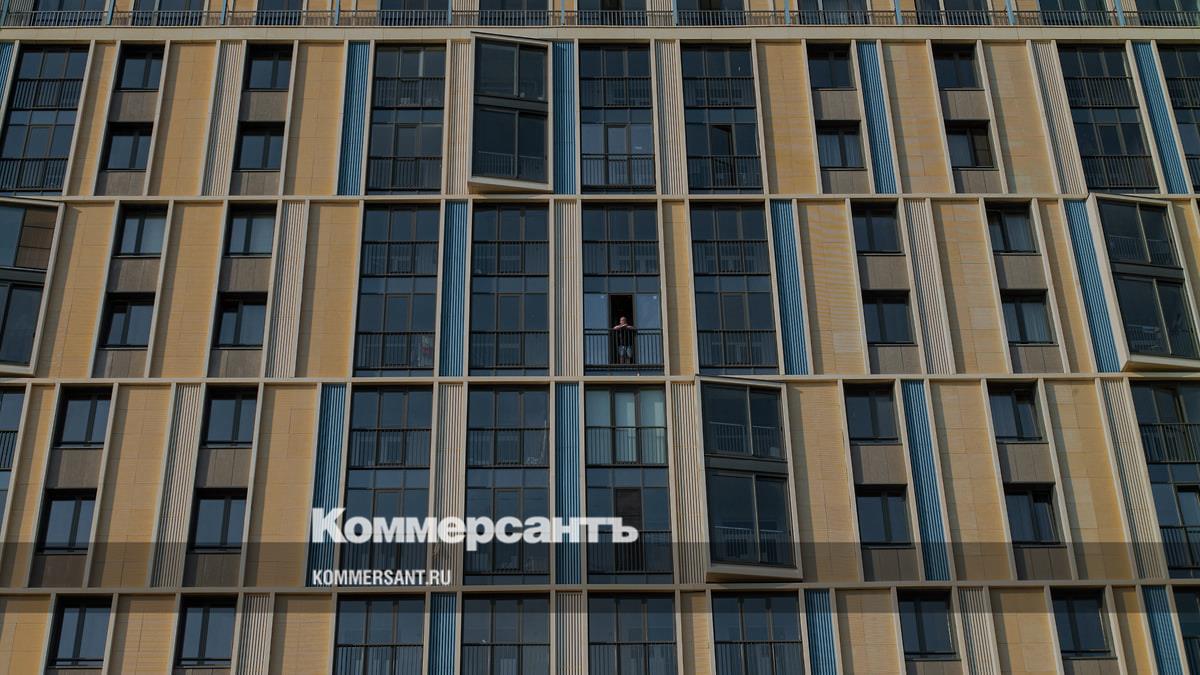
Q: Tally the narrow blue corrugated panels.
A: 14